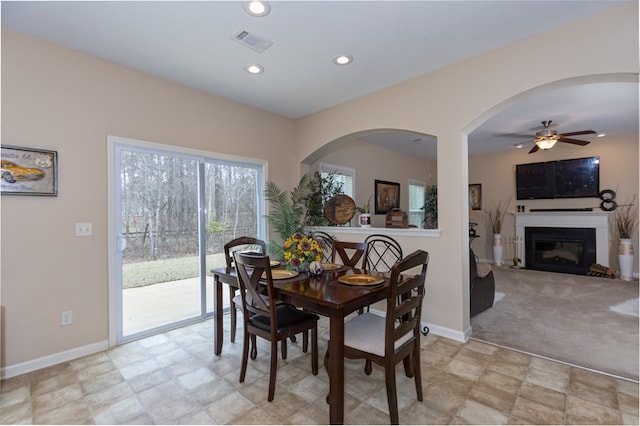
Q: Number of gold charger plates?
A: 4